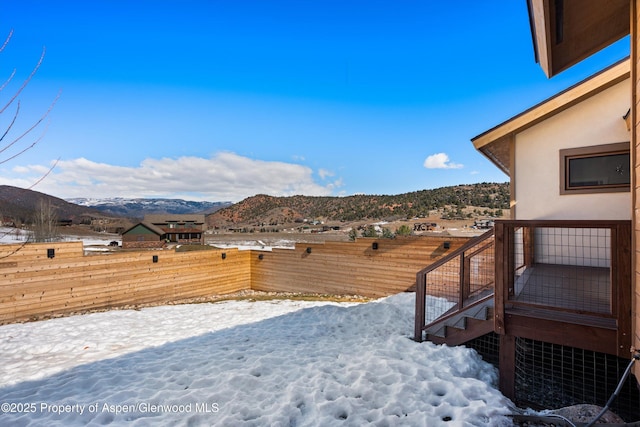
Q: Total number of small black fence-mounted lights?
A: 7